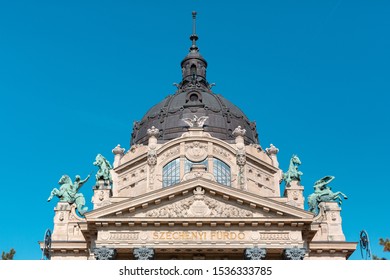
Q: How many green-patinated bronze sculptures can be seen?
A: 4